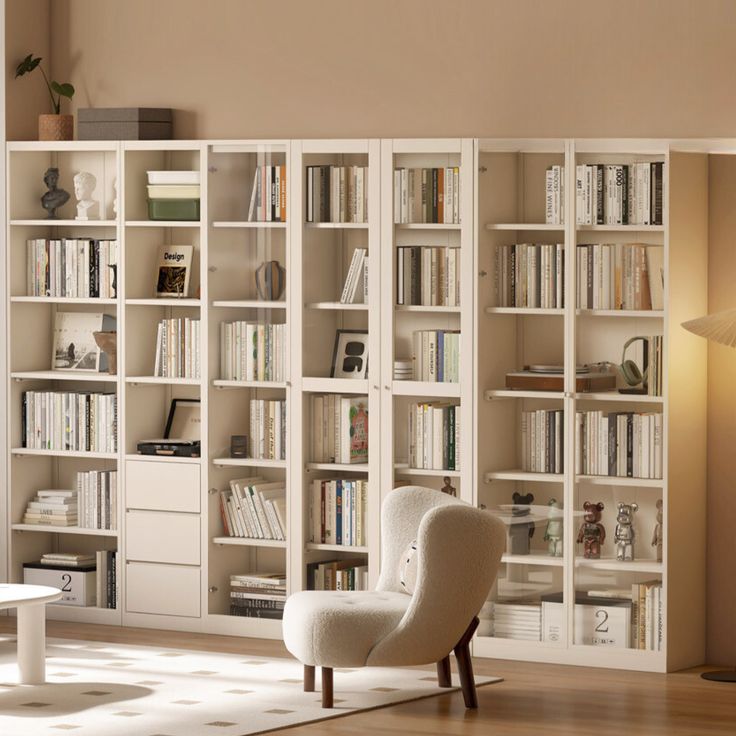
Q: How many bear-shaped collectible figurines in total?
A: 5